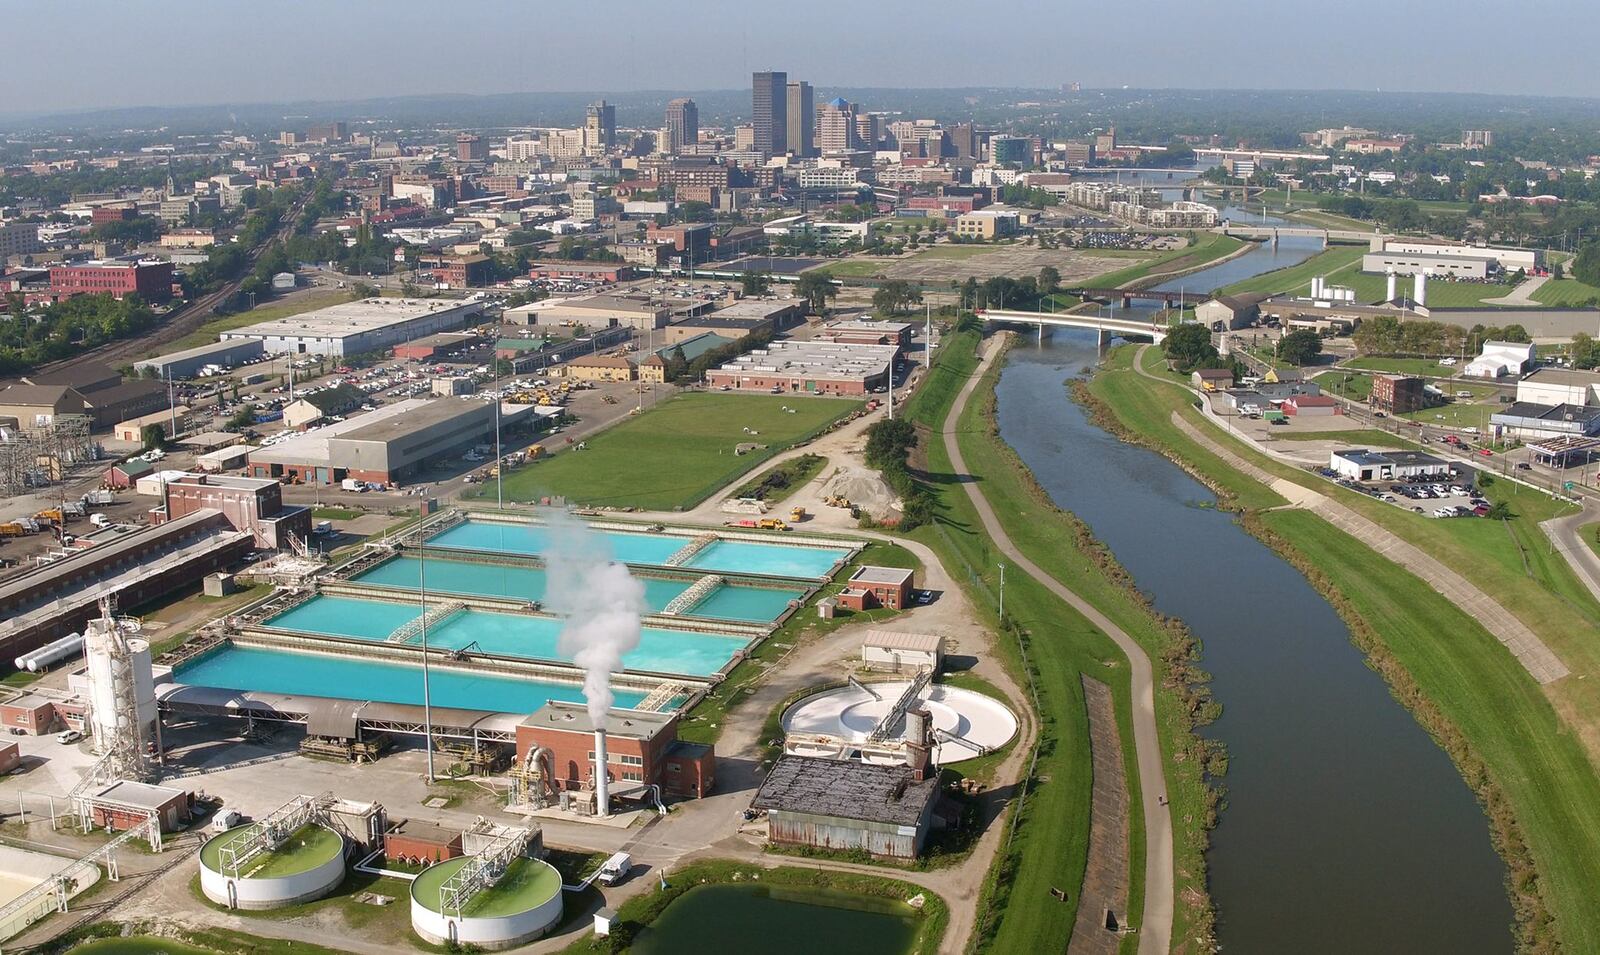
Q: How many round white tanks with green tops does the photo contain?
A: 2